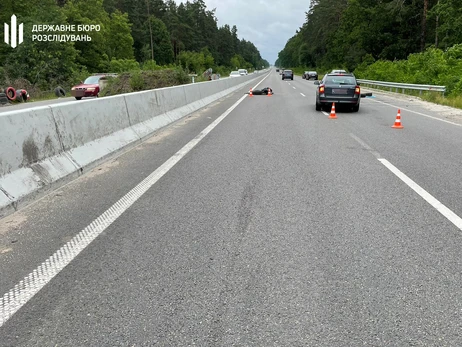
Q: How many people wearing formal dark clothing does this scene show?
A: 0